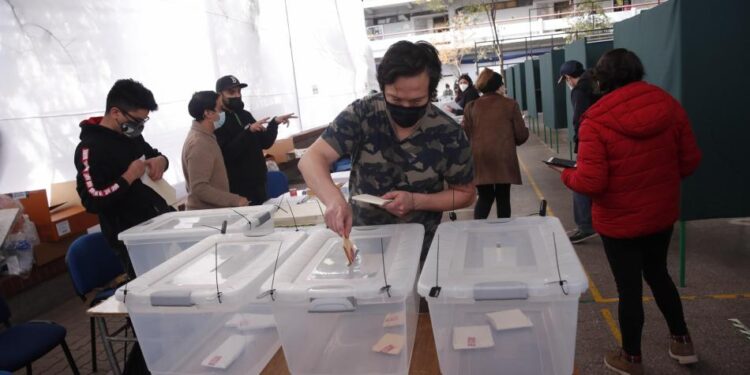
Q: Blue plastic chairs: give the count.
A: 3